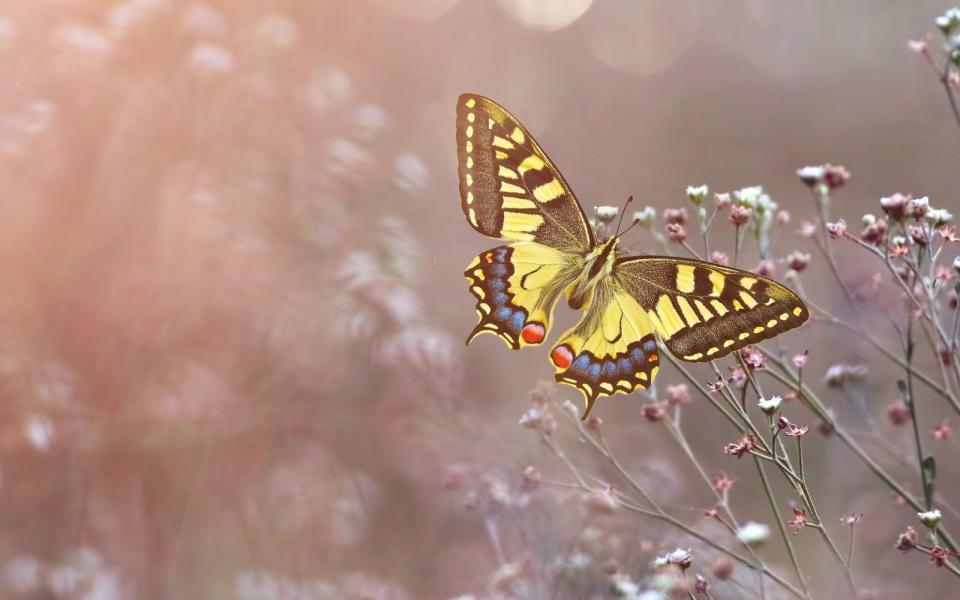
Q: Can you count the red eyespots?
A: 2